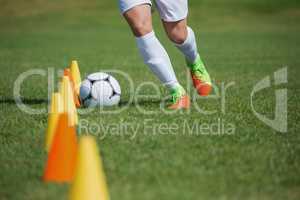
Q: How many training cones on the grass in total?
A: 6